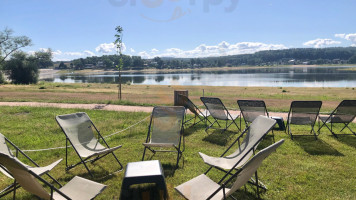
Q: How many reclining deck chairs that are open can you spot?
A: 11